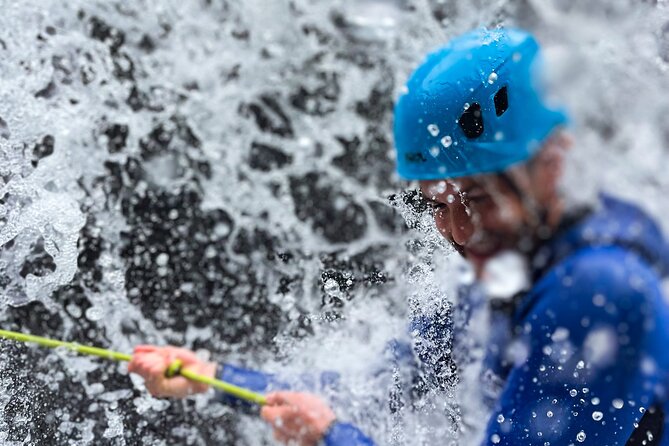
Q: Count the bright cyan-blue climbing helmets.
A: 1